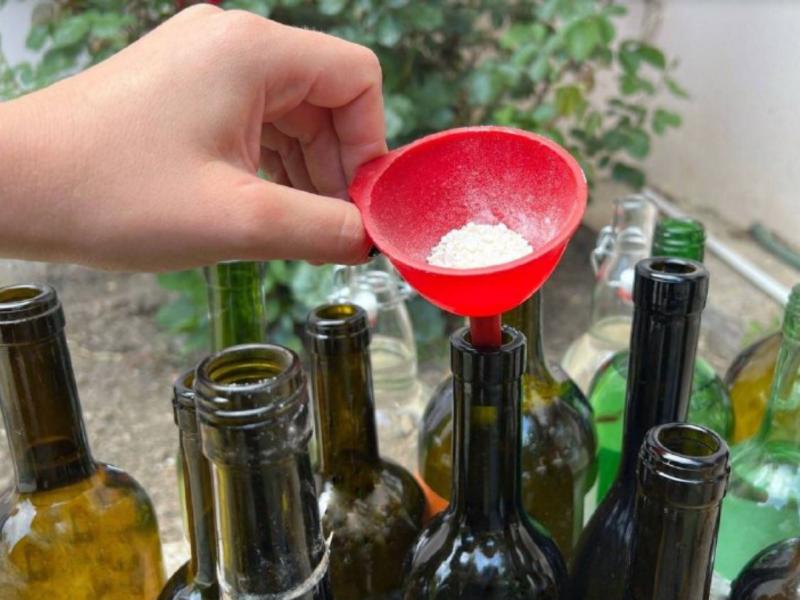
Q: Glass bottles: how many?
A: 15